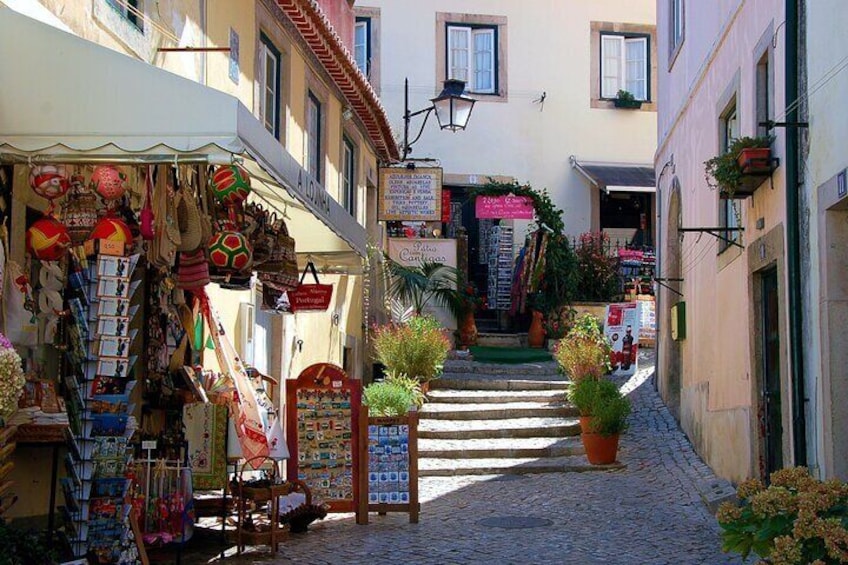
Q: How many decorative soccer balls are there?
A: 6